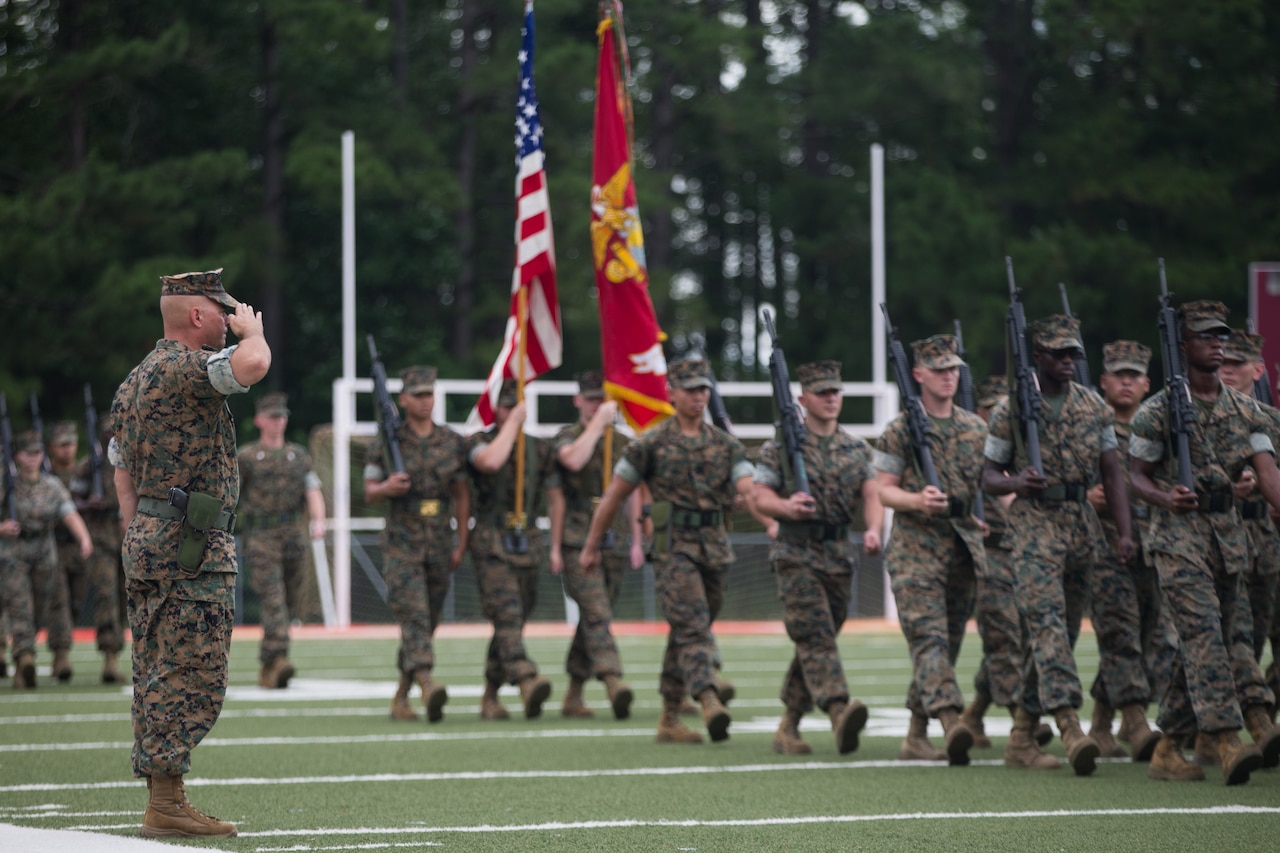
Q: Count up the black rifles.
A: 12